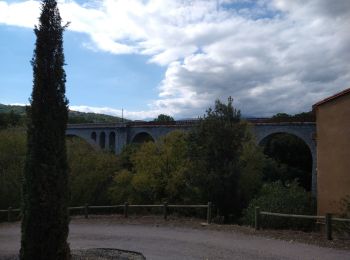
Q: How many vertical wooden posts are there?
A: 7